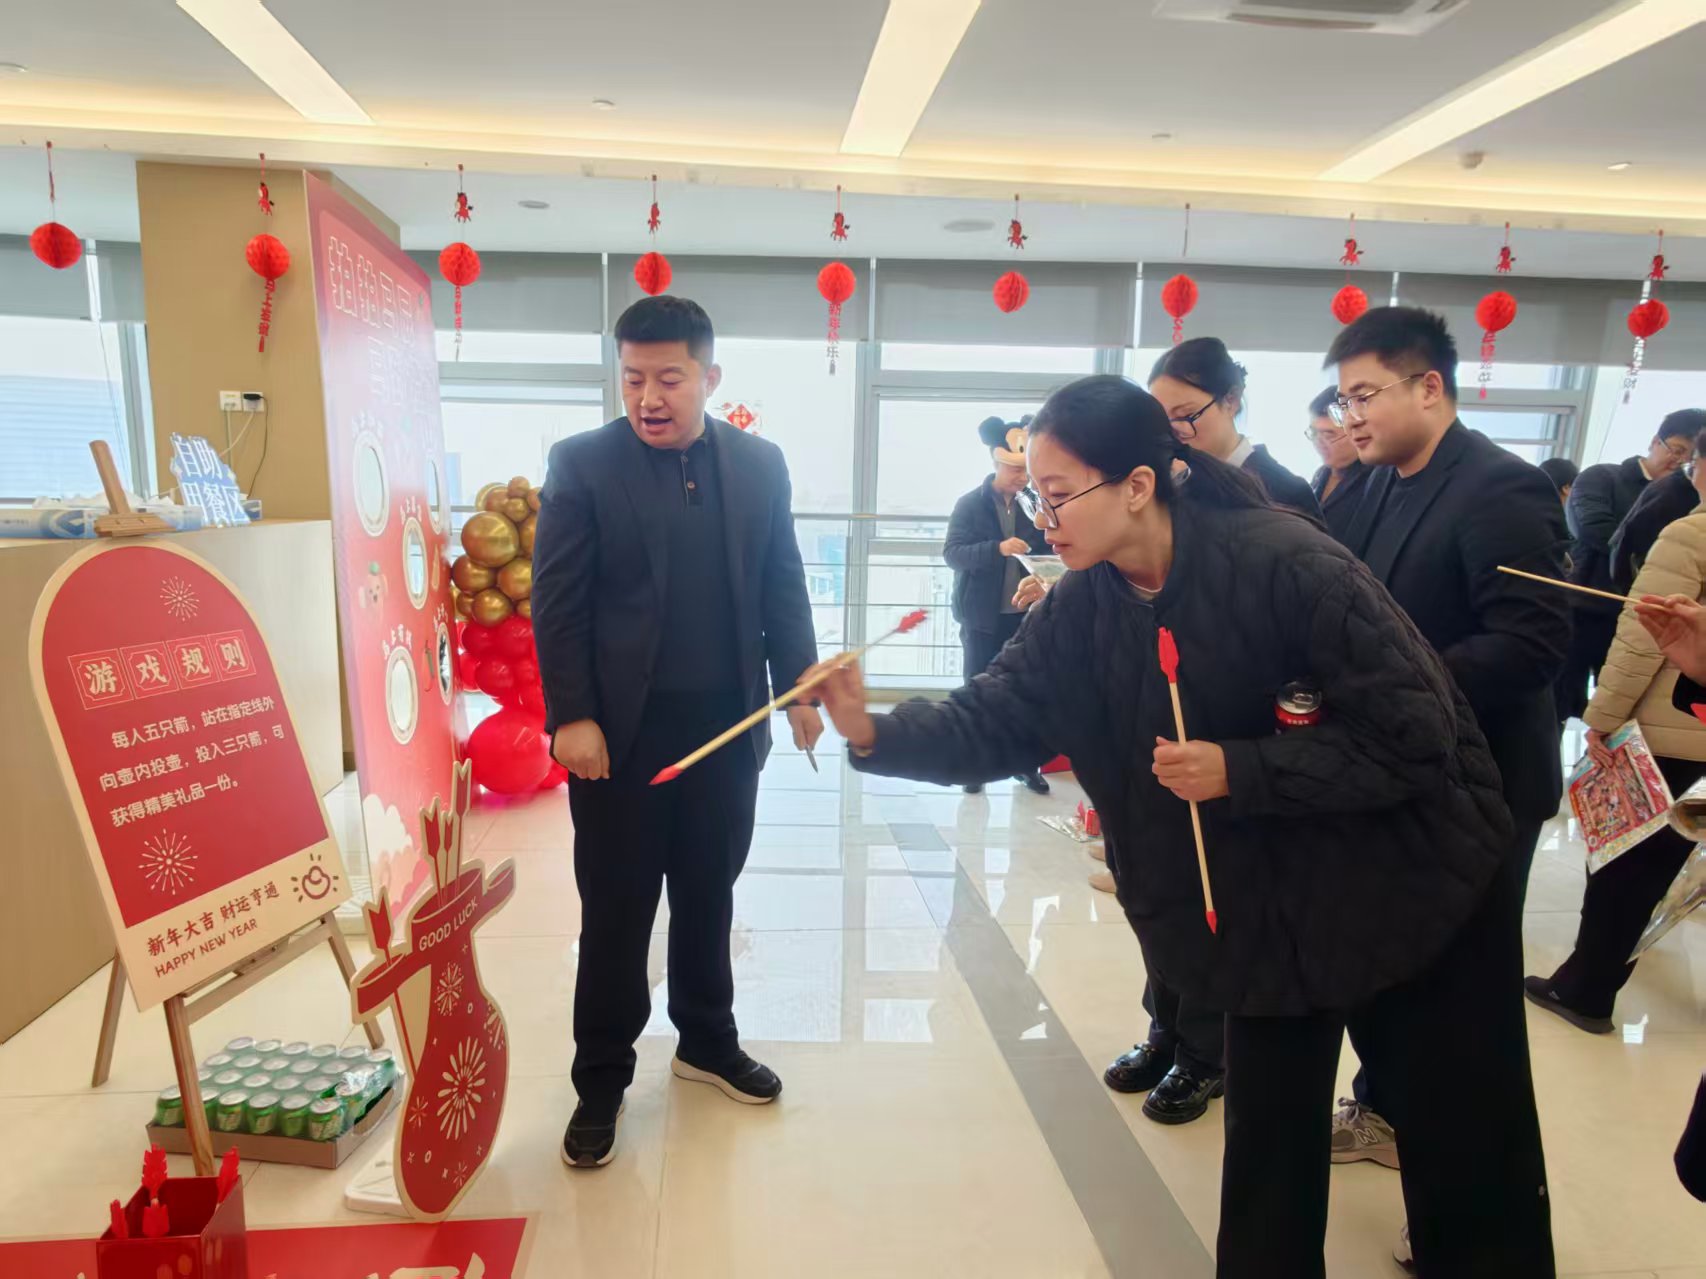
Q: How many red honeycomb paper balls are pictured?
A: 10